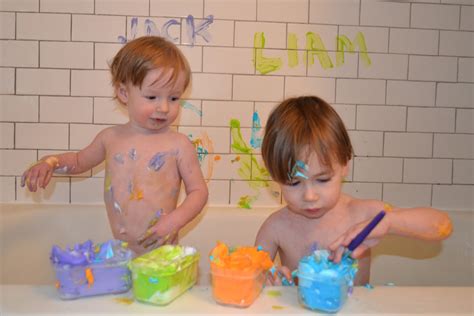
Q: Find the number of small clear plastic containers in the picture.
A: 4